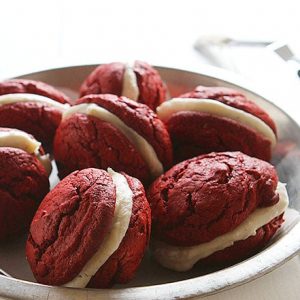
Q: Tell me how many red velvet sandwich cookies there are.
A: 7